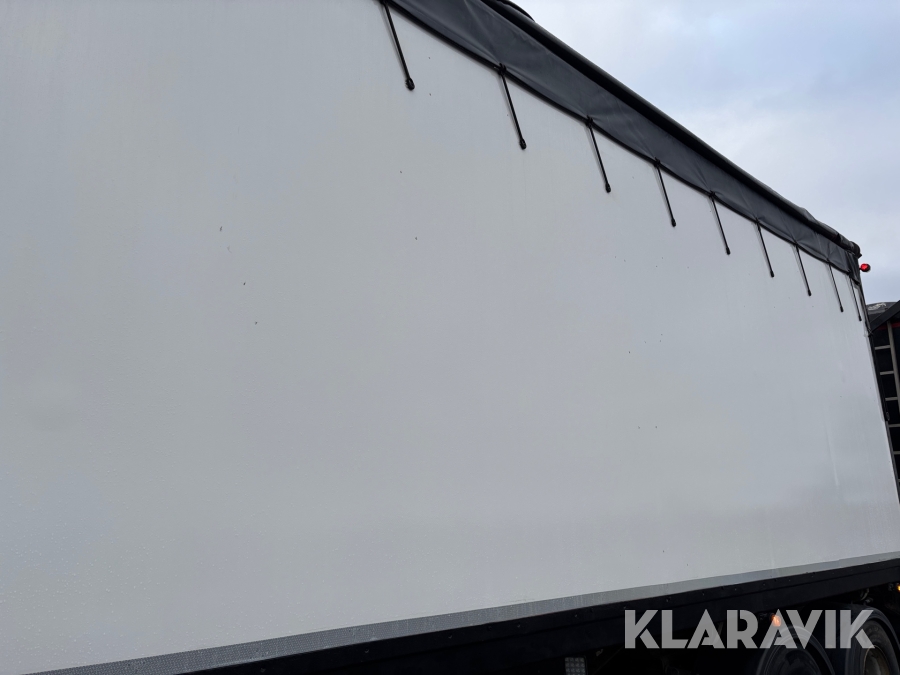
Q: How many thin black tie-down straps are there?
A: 9